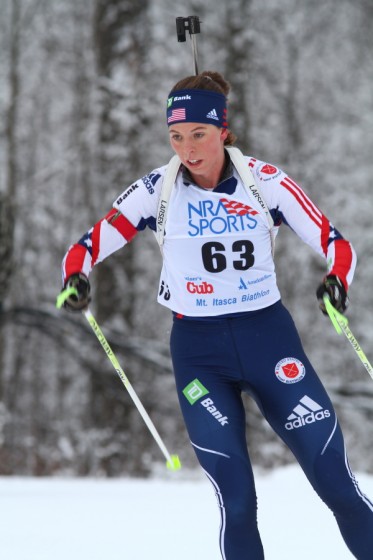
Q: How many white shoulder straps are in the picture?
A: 2